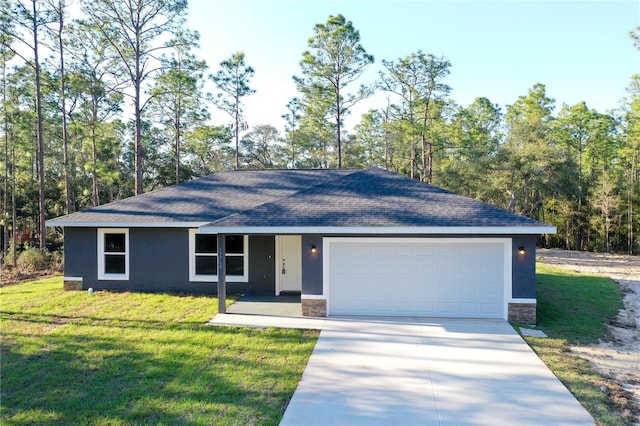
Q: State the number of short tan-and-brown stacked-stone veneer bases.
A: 3